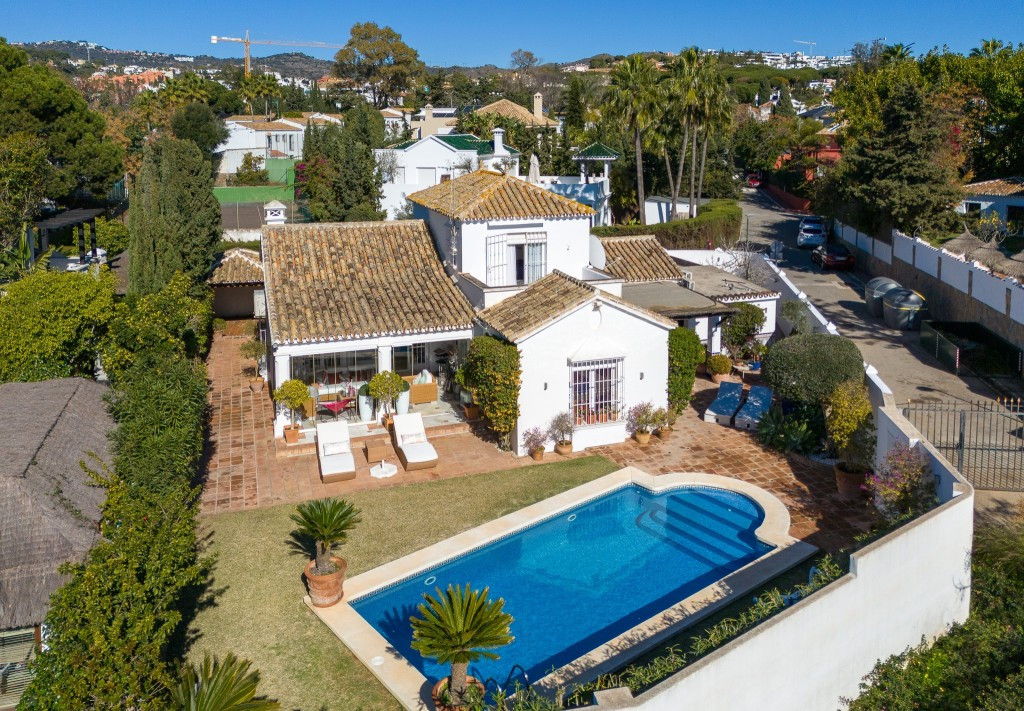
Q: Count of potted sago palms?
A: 2